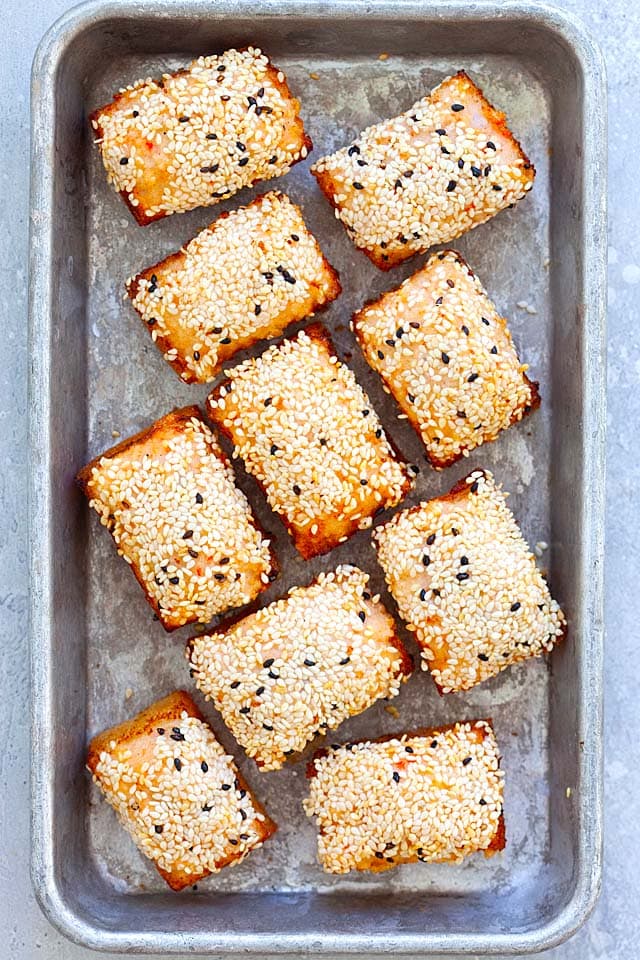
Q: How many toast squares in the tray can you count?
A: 10